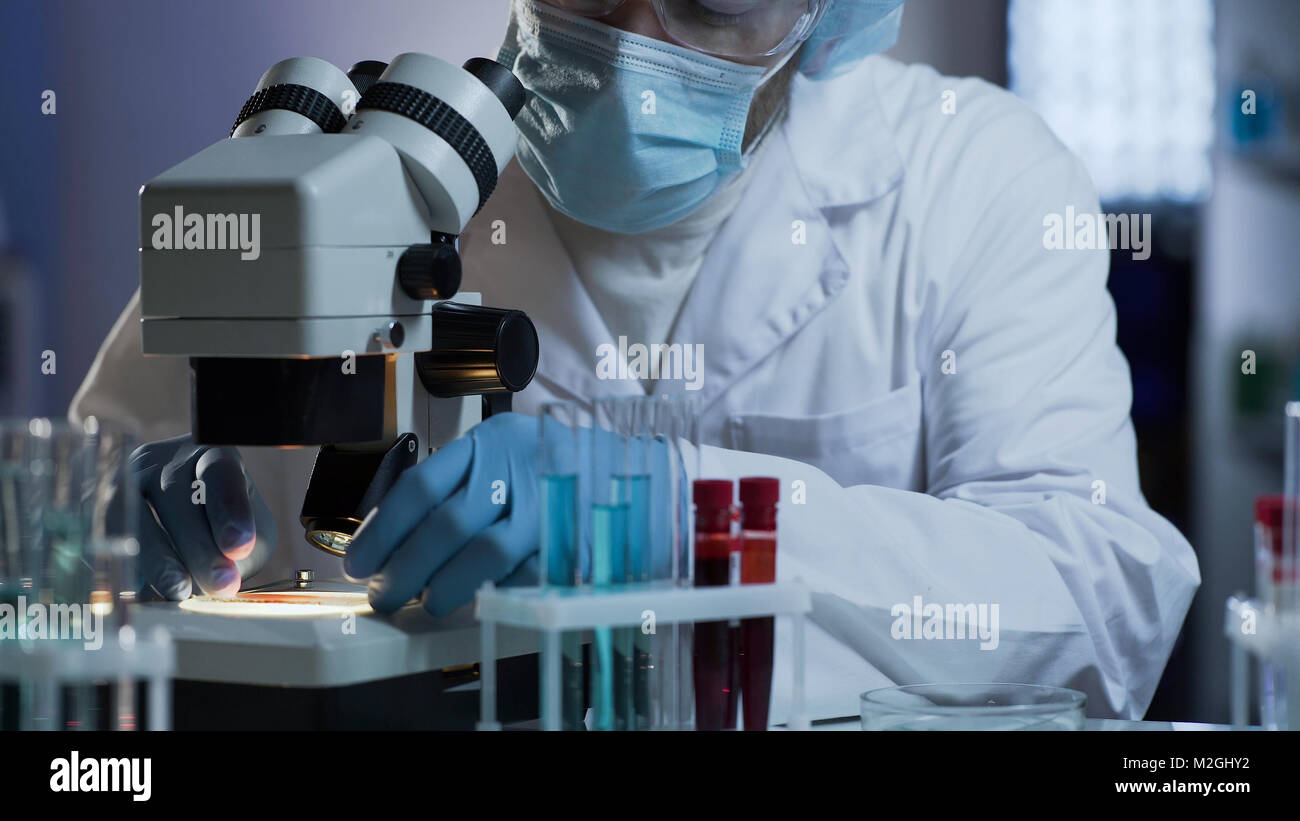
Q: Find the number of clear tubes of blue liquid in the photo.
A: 3